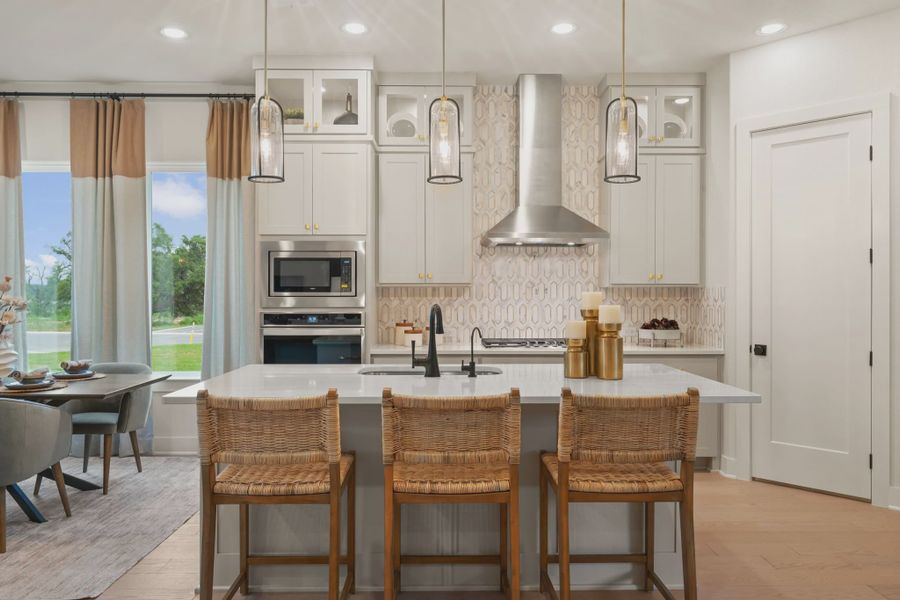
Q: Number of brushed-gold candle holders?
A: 3